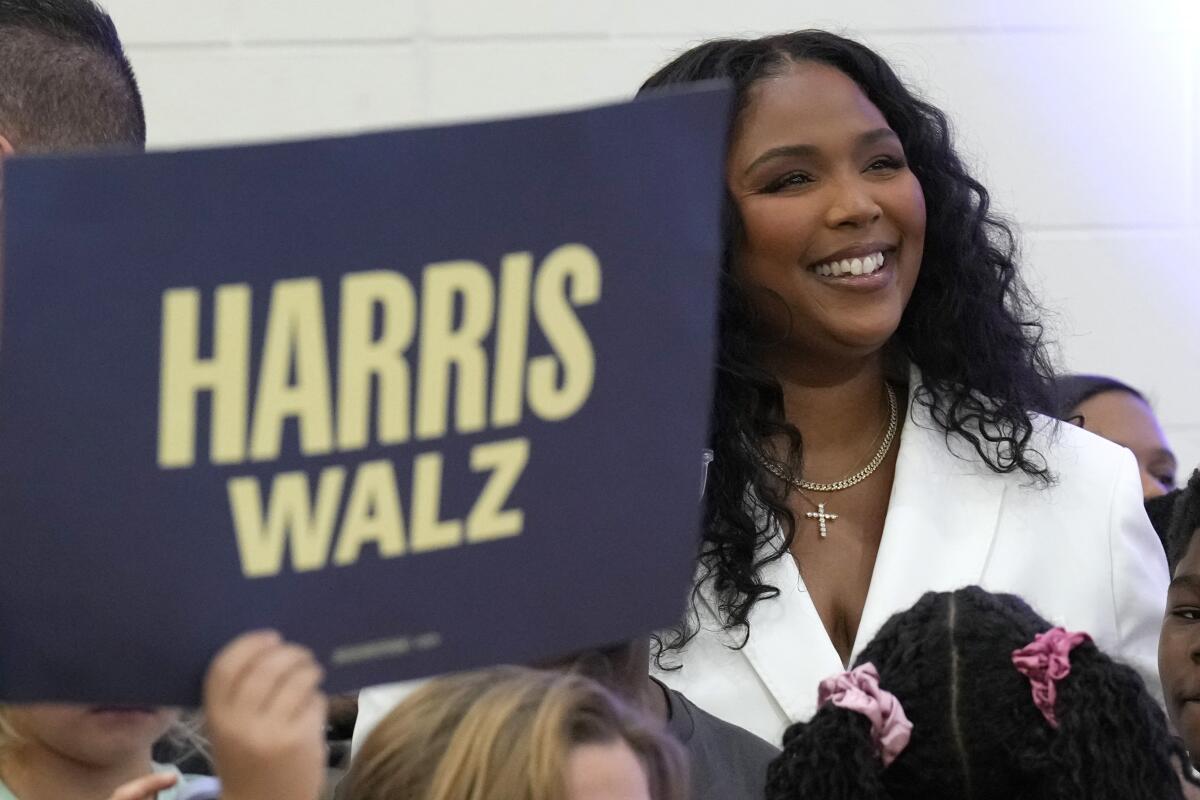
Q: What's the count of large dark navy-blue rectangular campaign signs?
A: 1